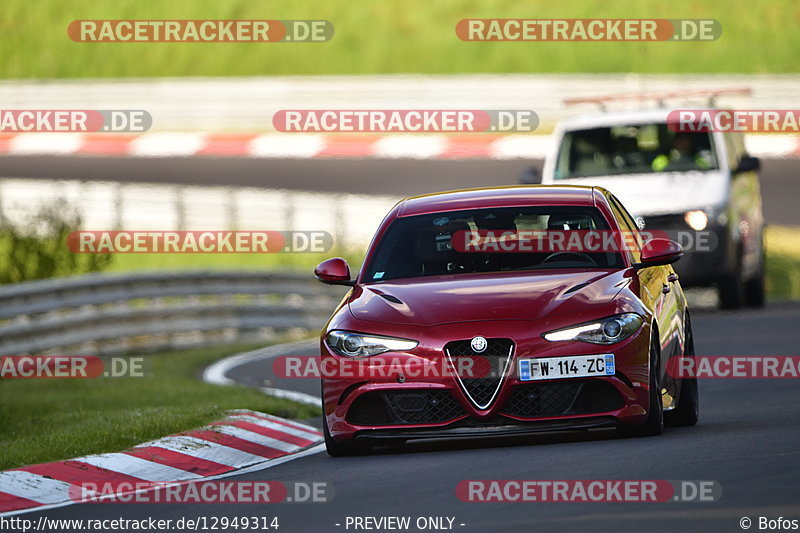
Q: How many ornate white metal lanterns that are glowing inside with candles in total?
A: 0